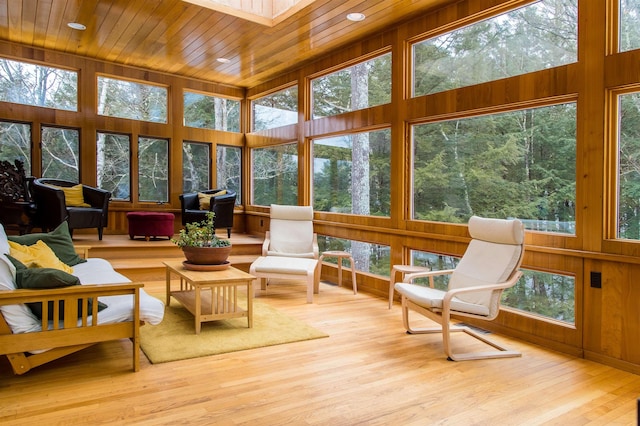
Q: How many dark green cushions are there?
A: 2